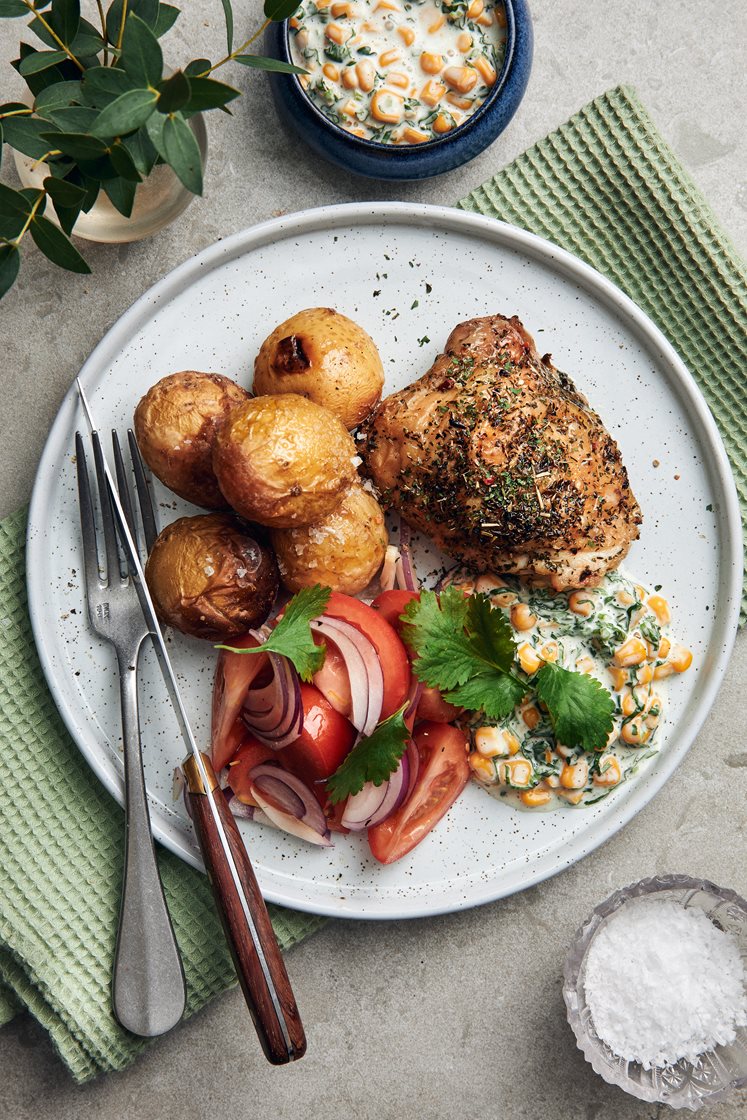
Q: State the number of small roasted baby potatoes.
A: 5